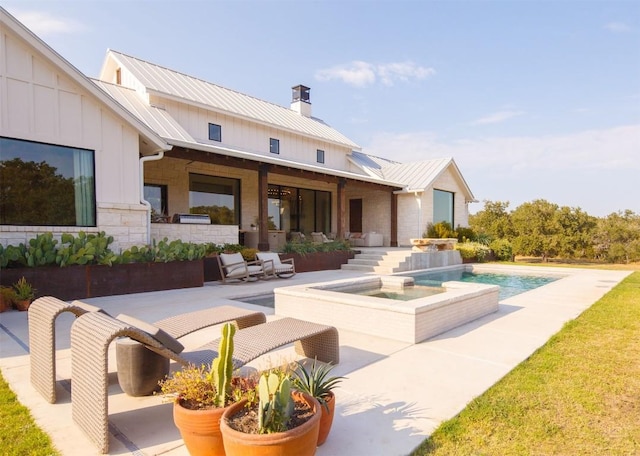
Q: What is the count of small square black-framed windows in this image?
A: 3